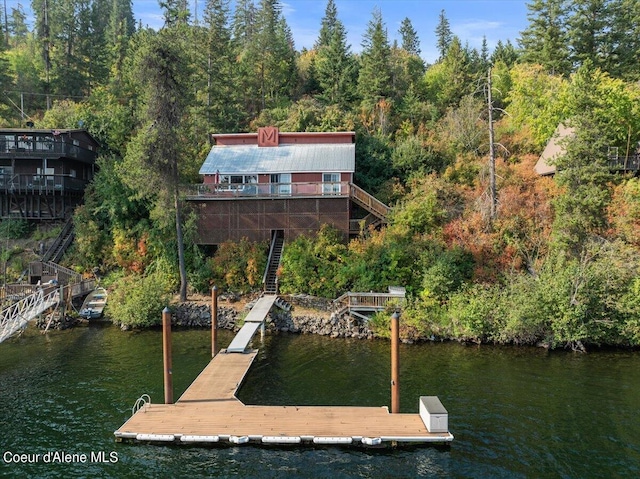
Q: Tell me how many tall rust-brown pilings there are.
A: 3